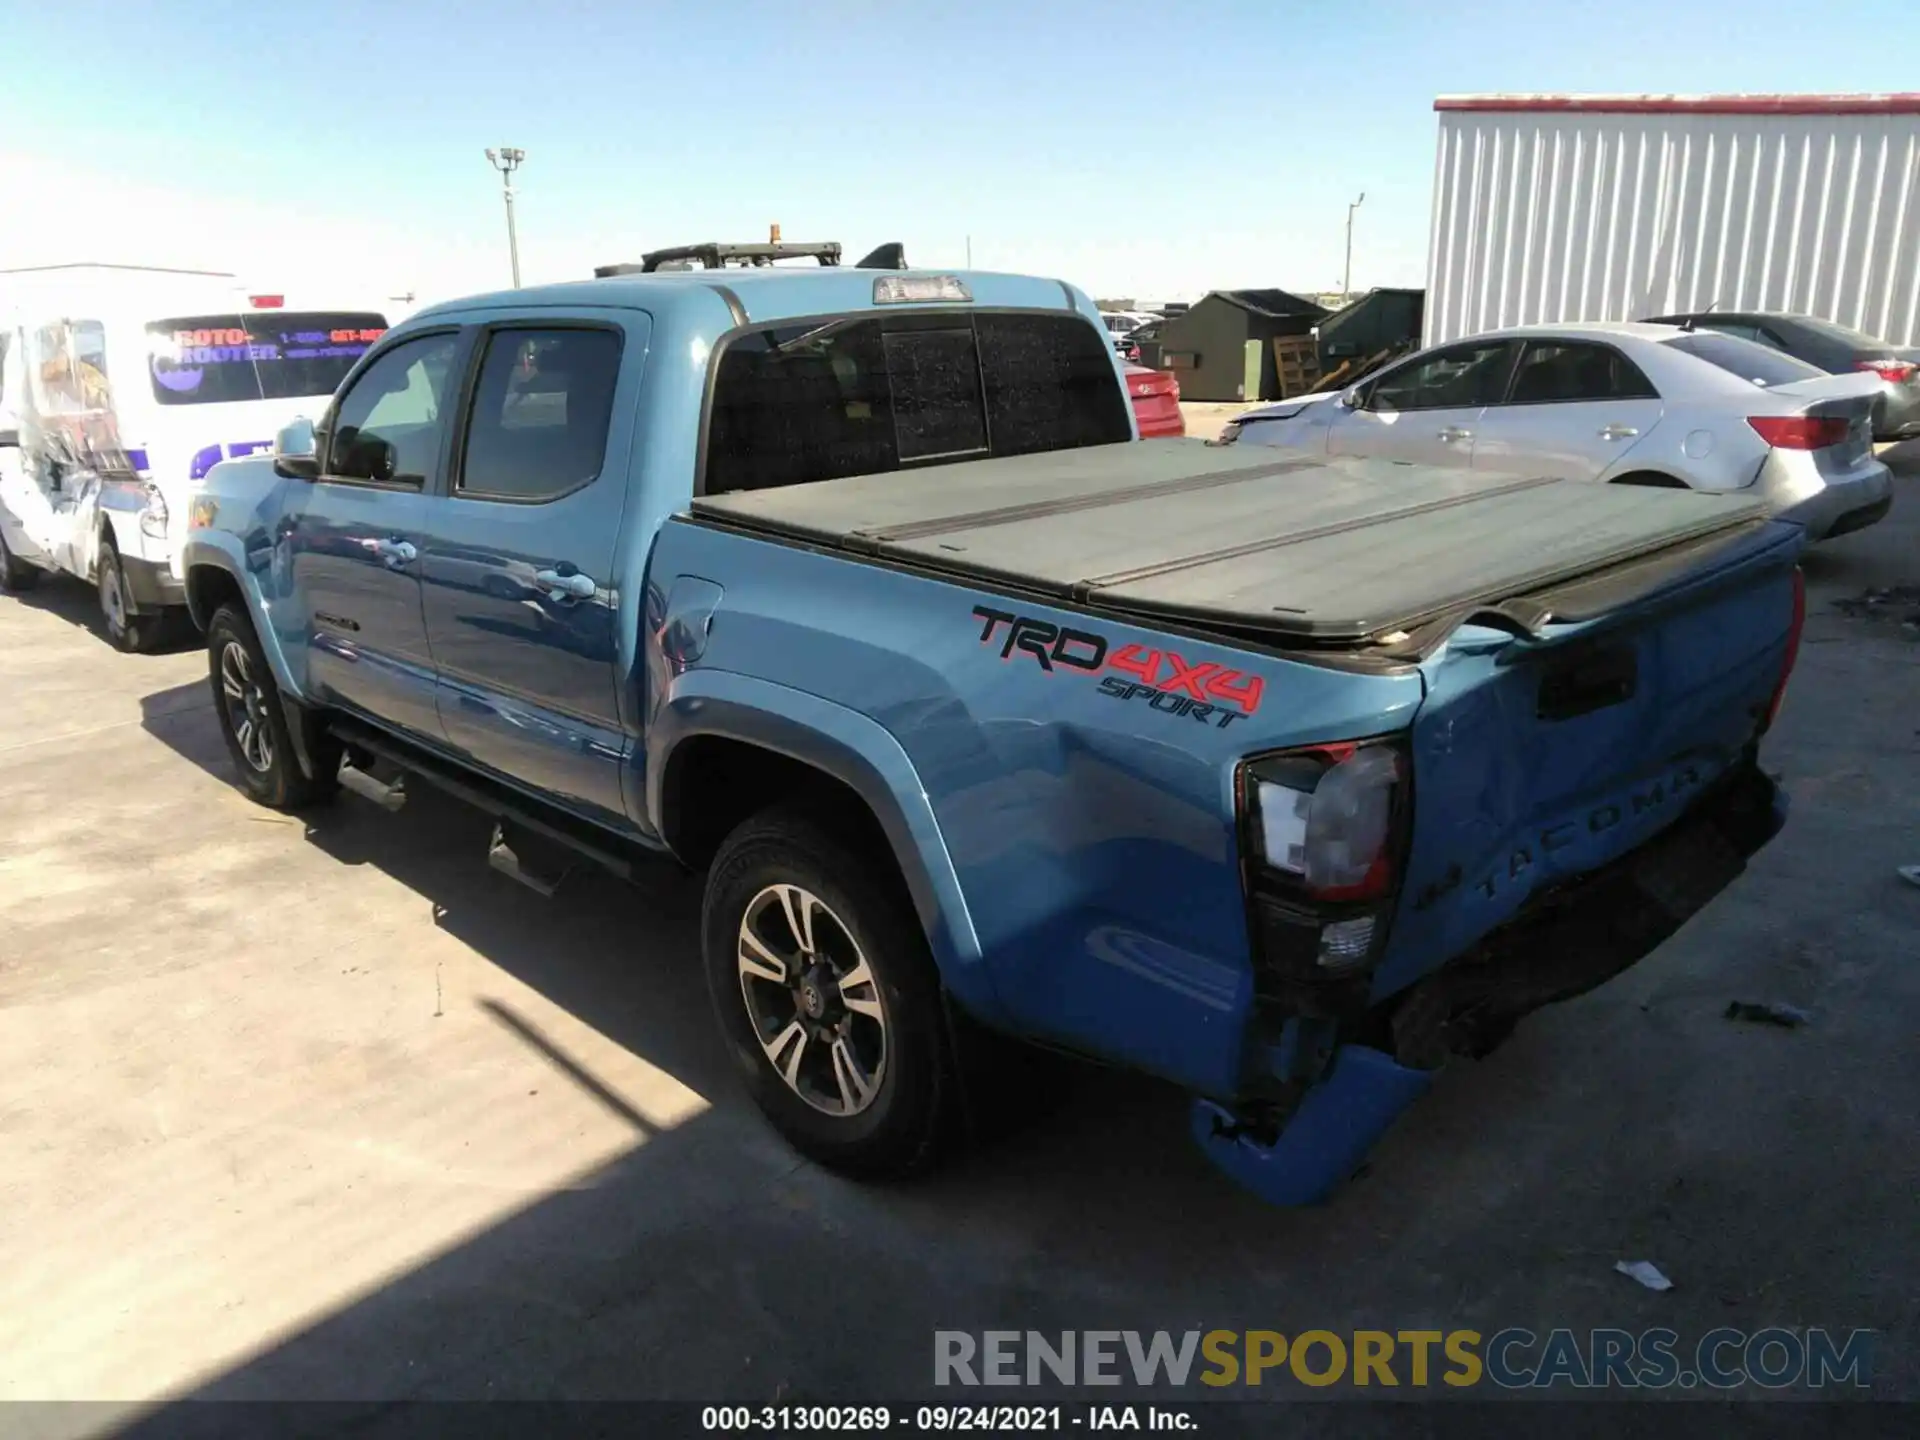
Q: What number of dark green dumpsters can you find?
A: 2